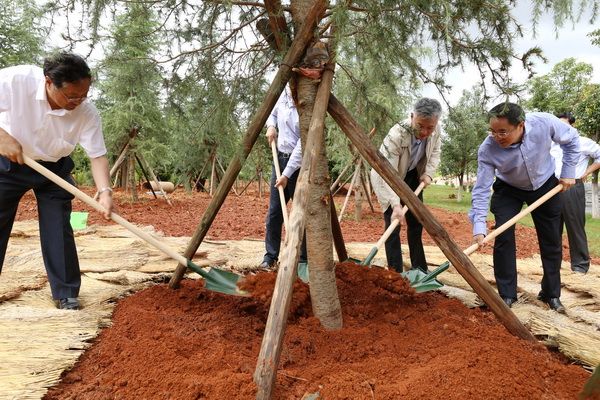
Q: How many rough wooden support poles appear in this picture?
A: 4